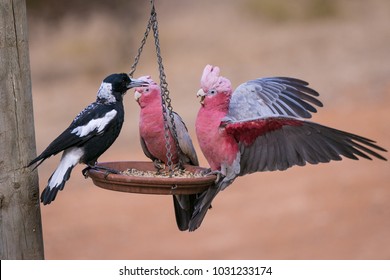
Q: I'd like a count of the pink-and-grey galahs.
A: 2